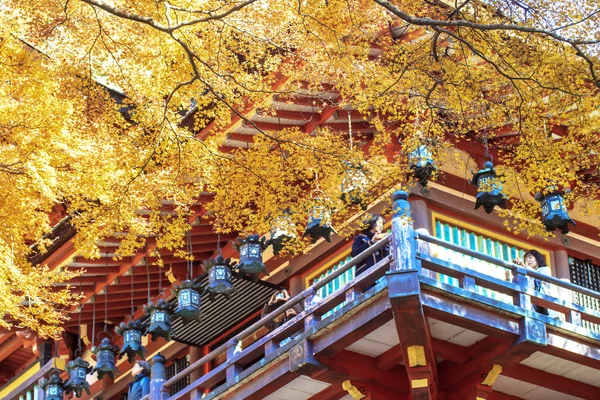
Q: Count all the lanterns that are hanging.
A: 14